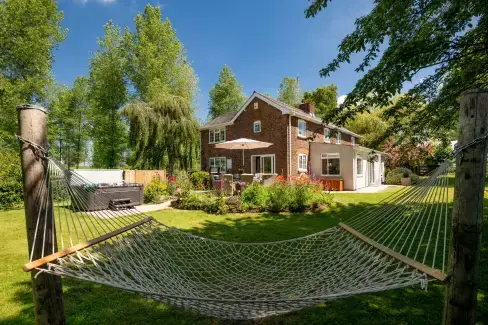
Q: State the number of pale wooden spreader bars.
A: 2